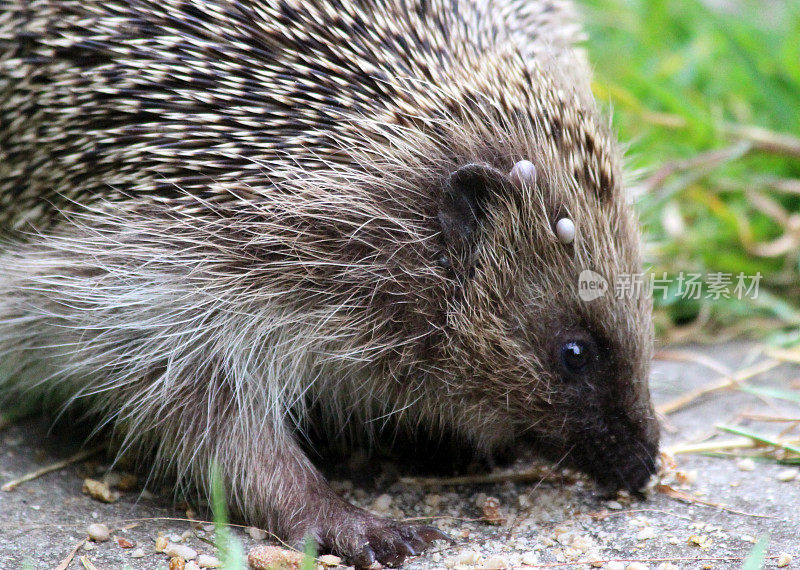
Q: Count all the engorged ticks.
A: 2